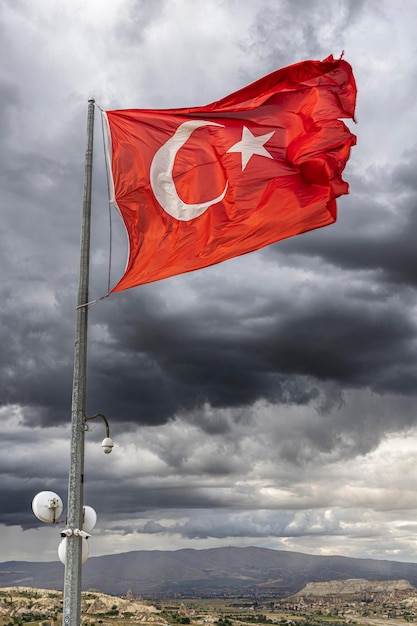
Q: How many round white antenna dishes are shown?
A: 3